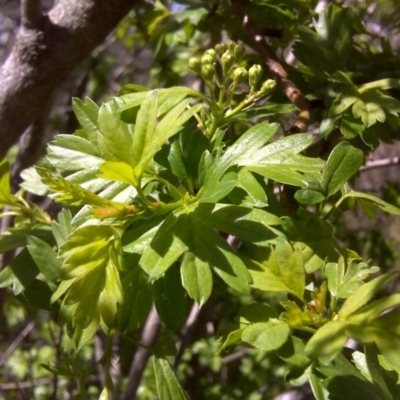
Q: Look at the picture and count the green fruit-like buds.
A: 11